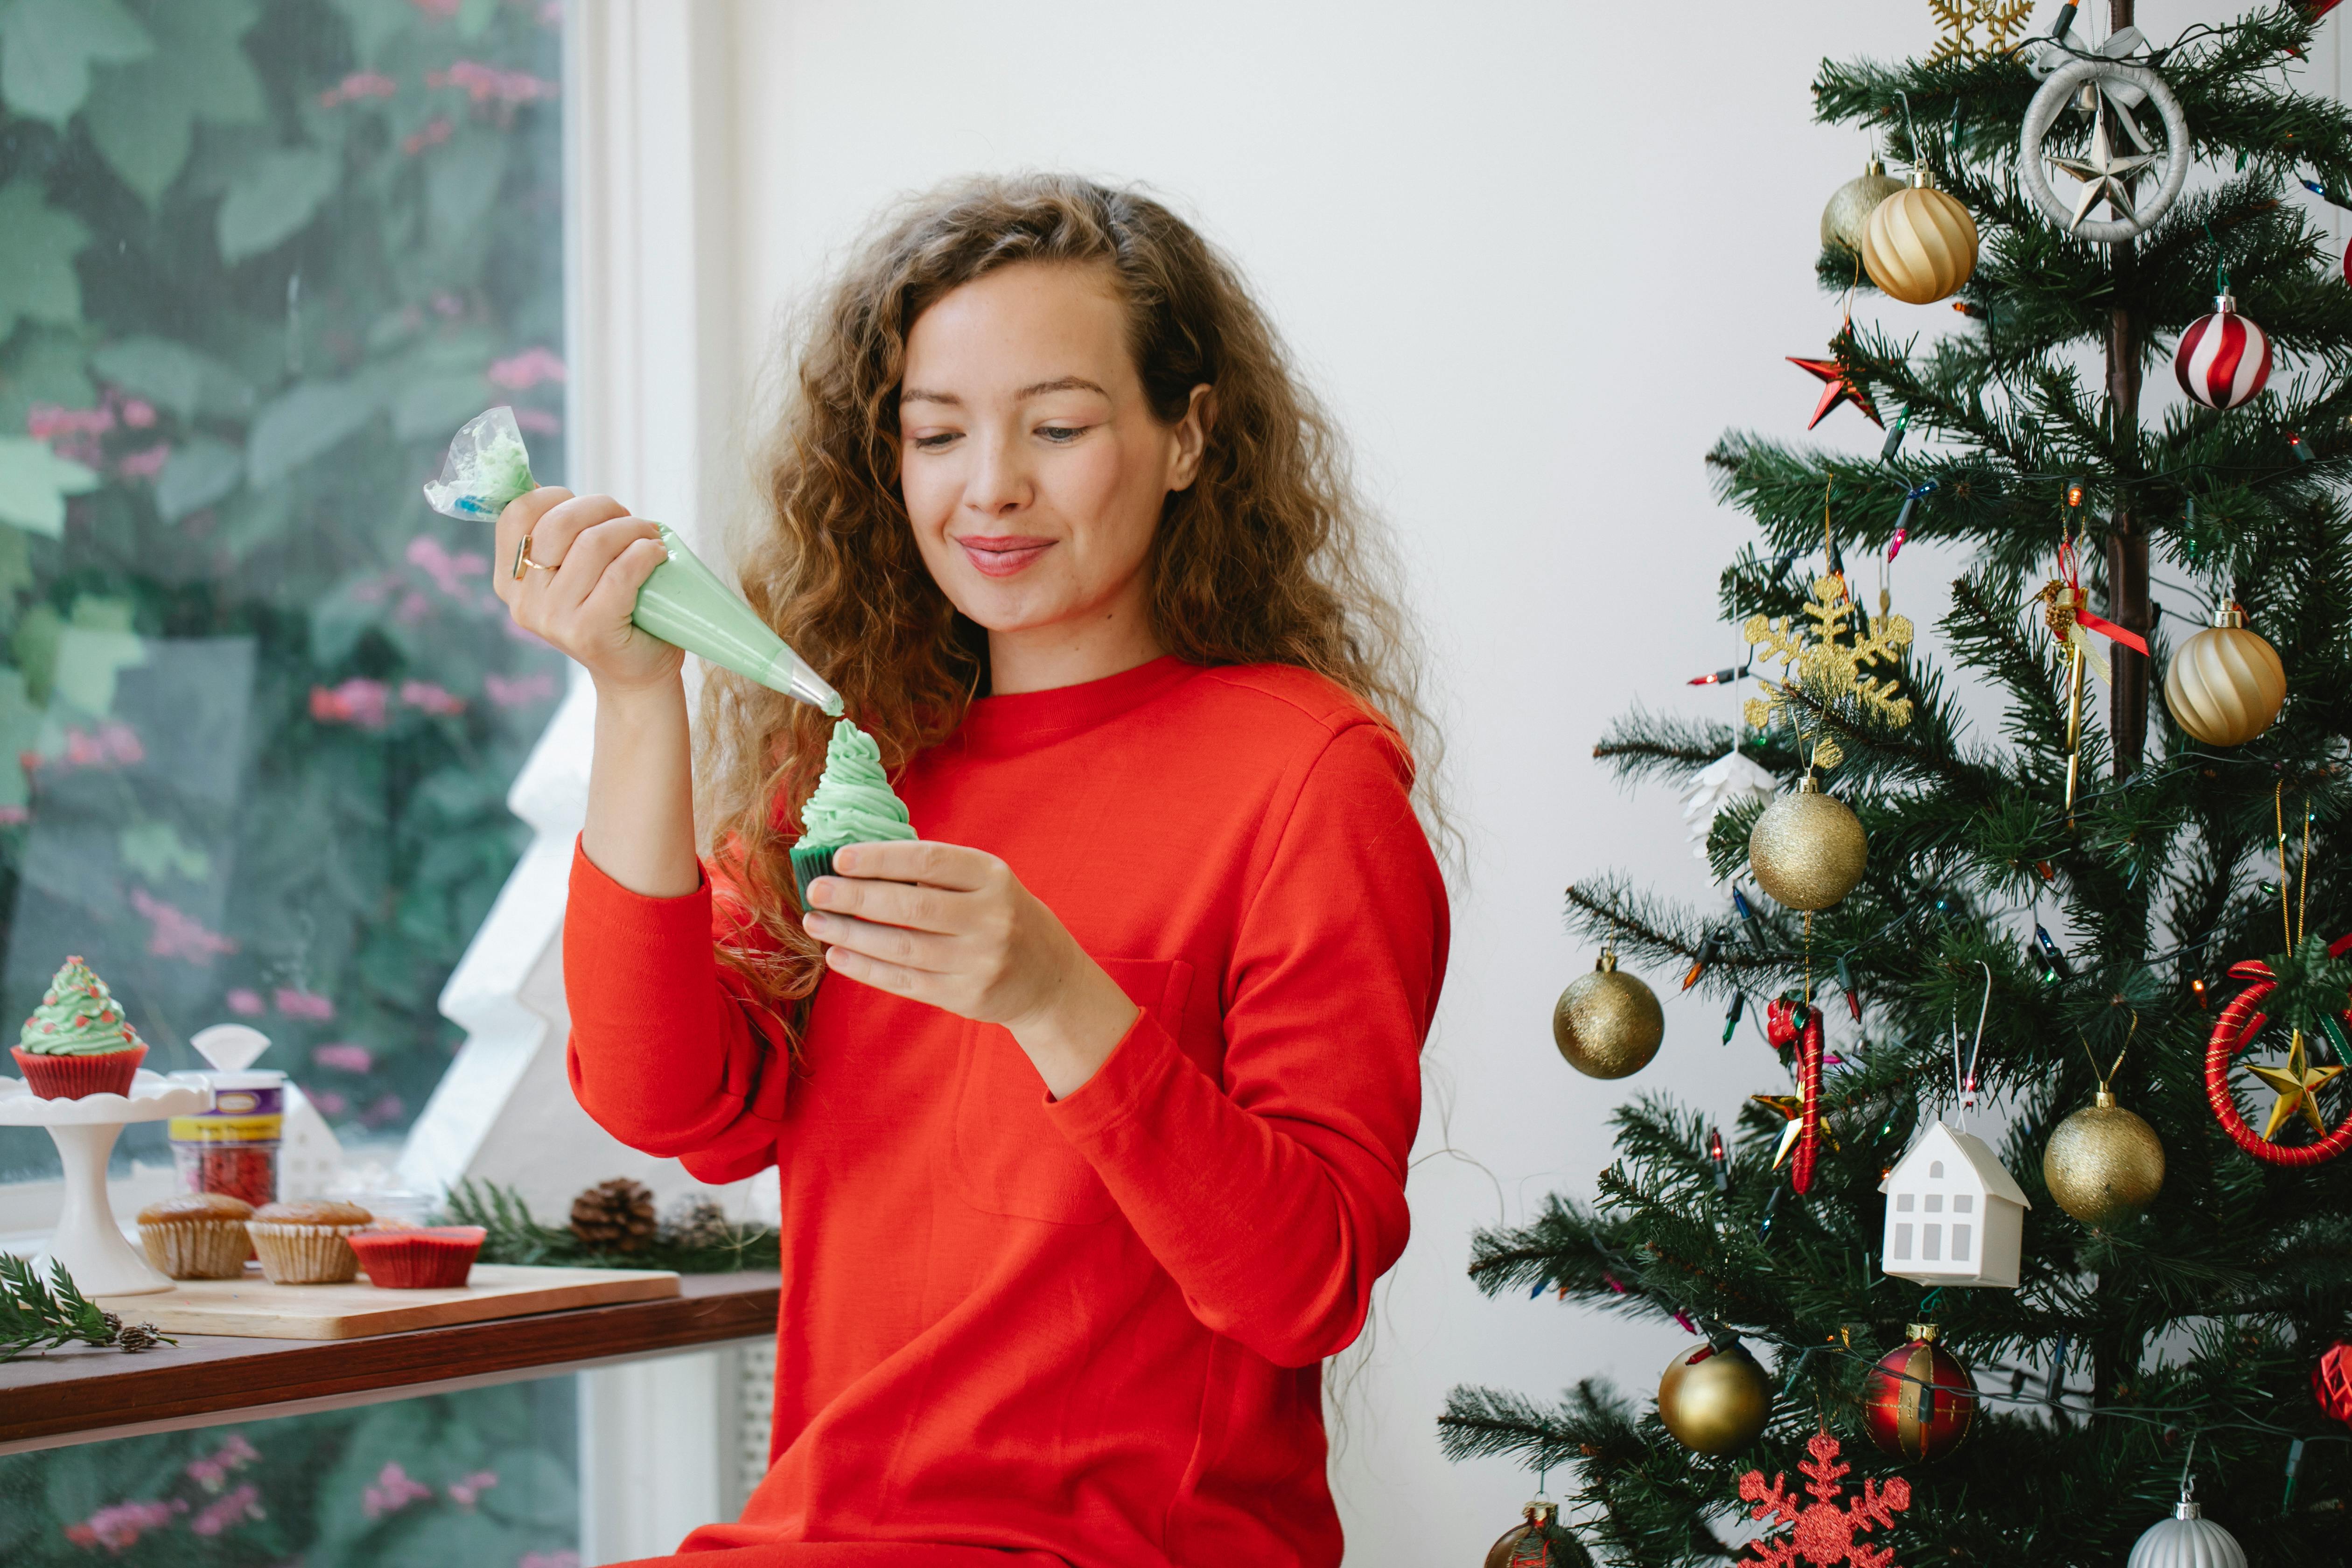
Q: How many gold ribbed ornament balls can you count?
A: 2